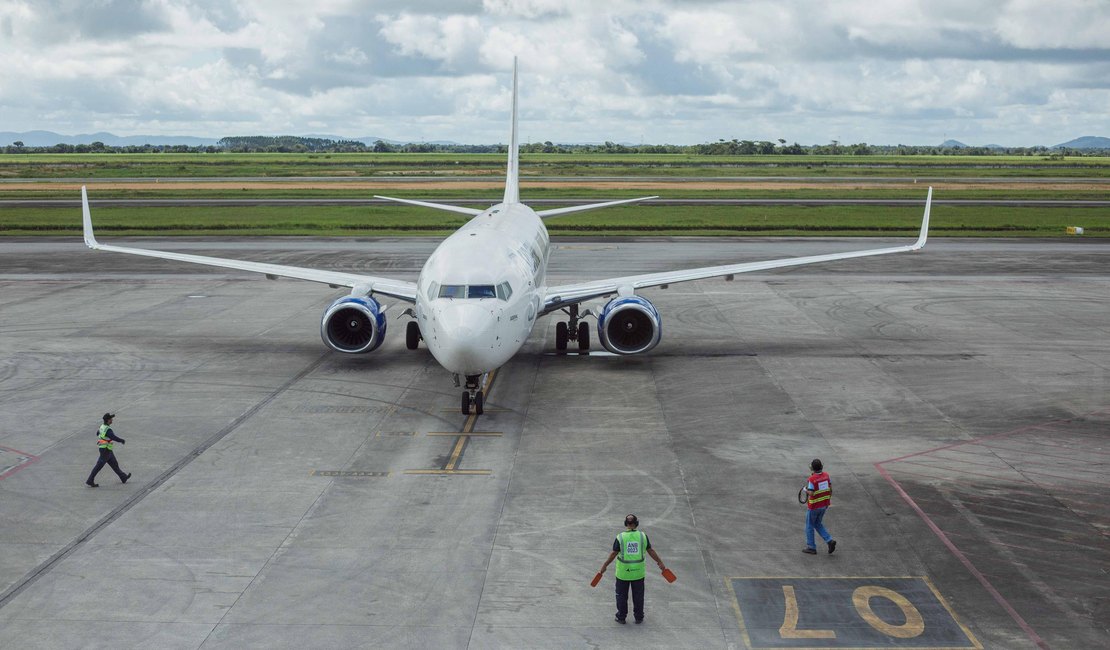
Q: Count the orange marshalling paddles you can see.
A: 2